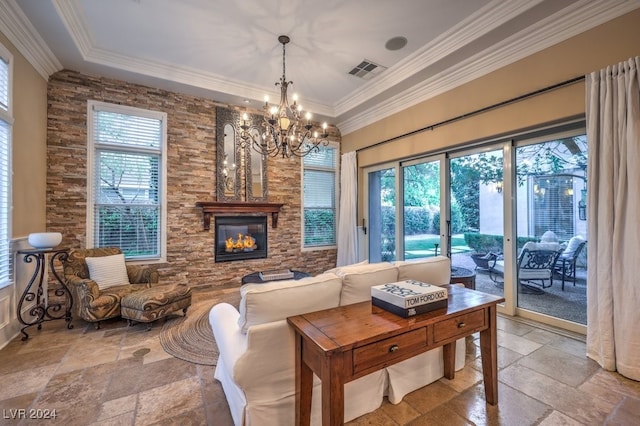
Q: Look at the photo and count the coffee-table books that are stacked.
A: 2